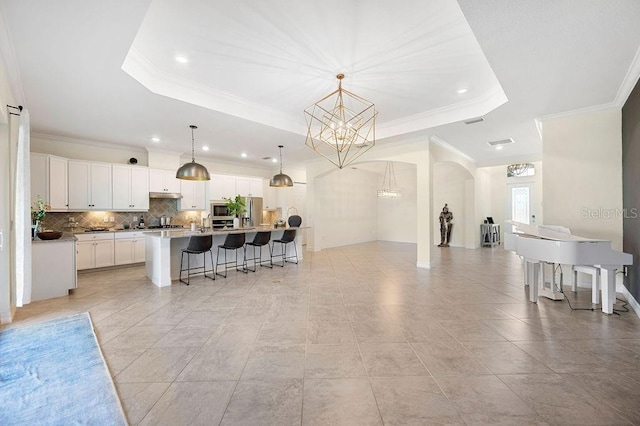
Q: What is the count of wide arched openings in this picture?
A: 2